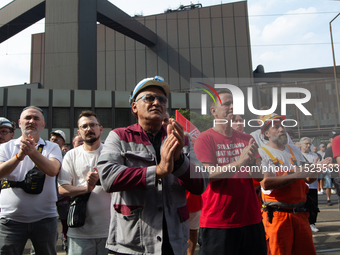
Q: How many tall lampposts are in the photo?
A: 1